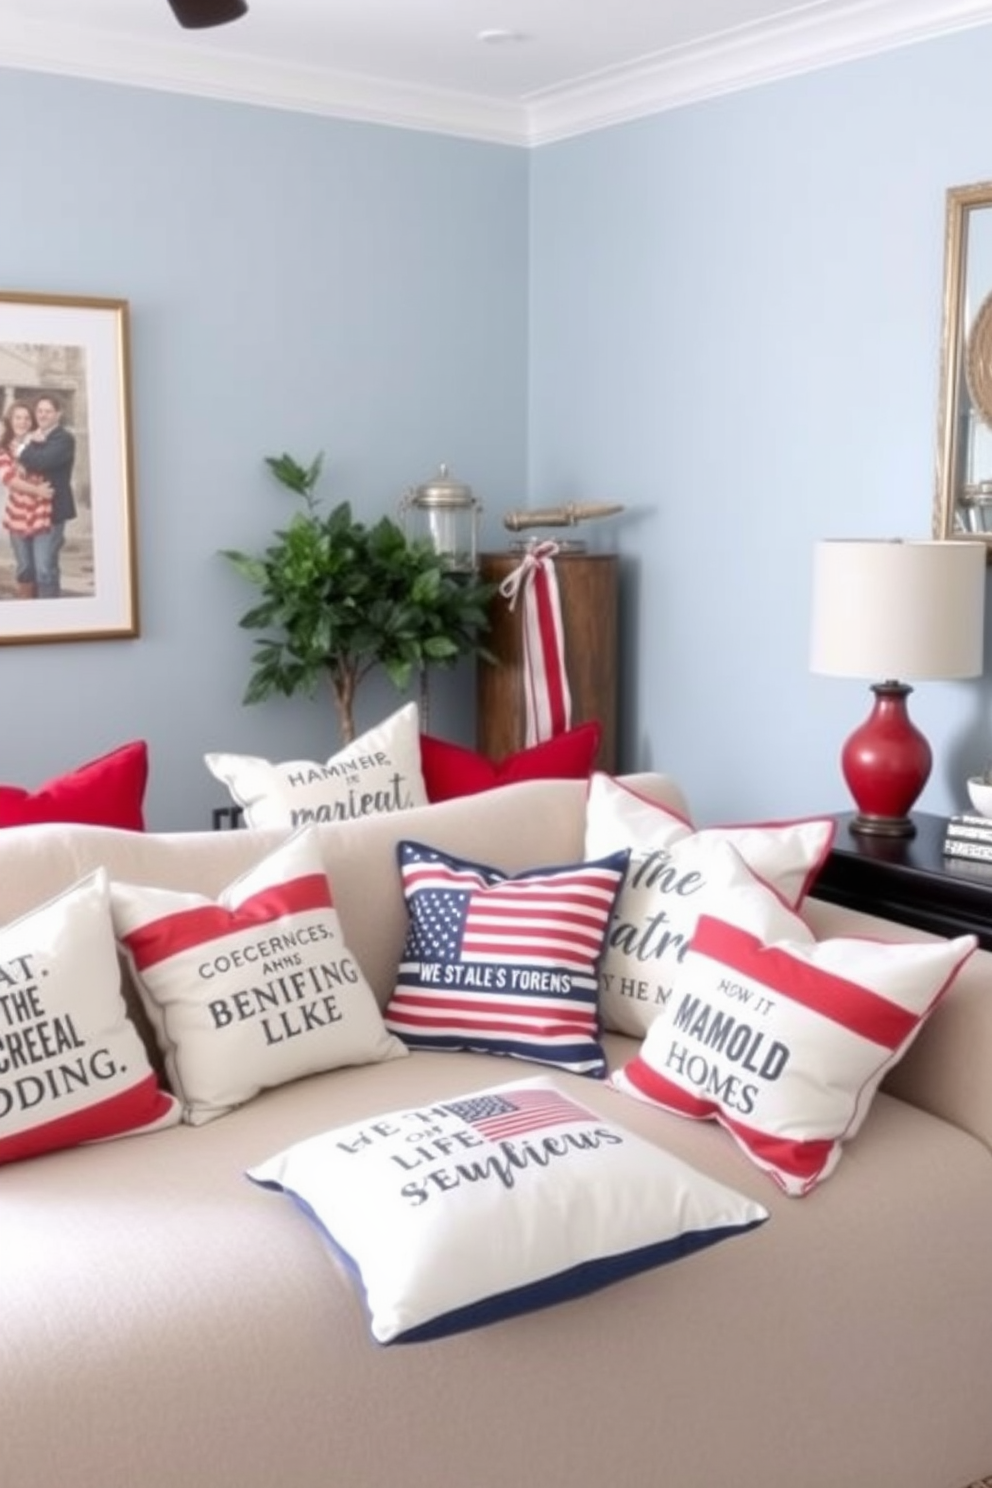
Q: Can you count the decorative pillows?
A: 9